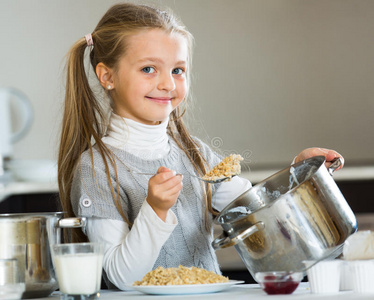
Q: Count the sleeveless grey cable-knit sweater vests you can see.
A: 1